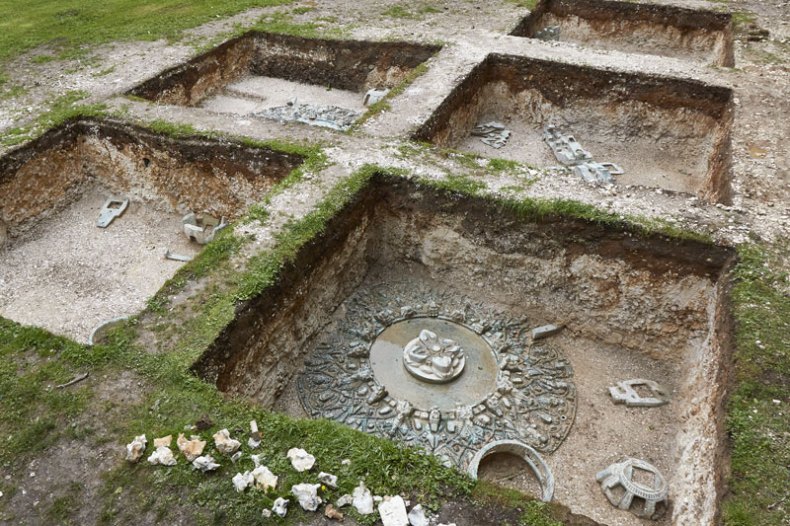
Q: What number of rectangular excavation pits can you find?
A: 5